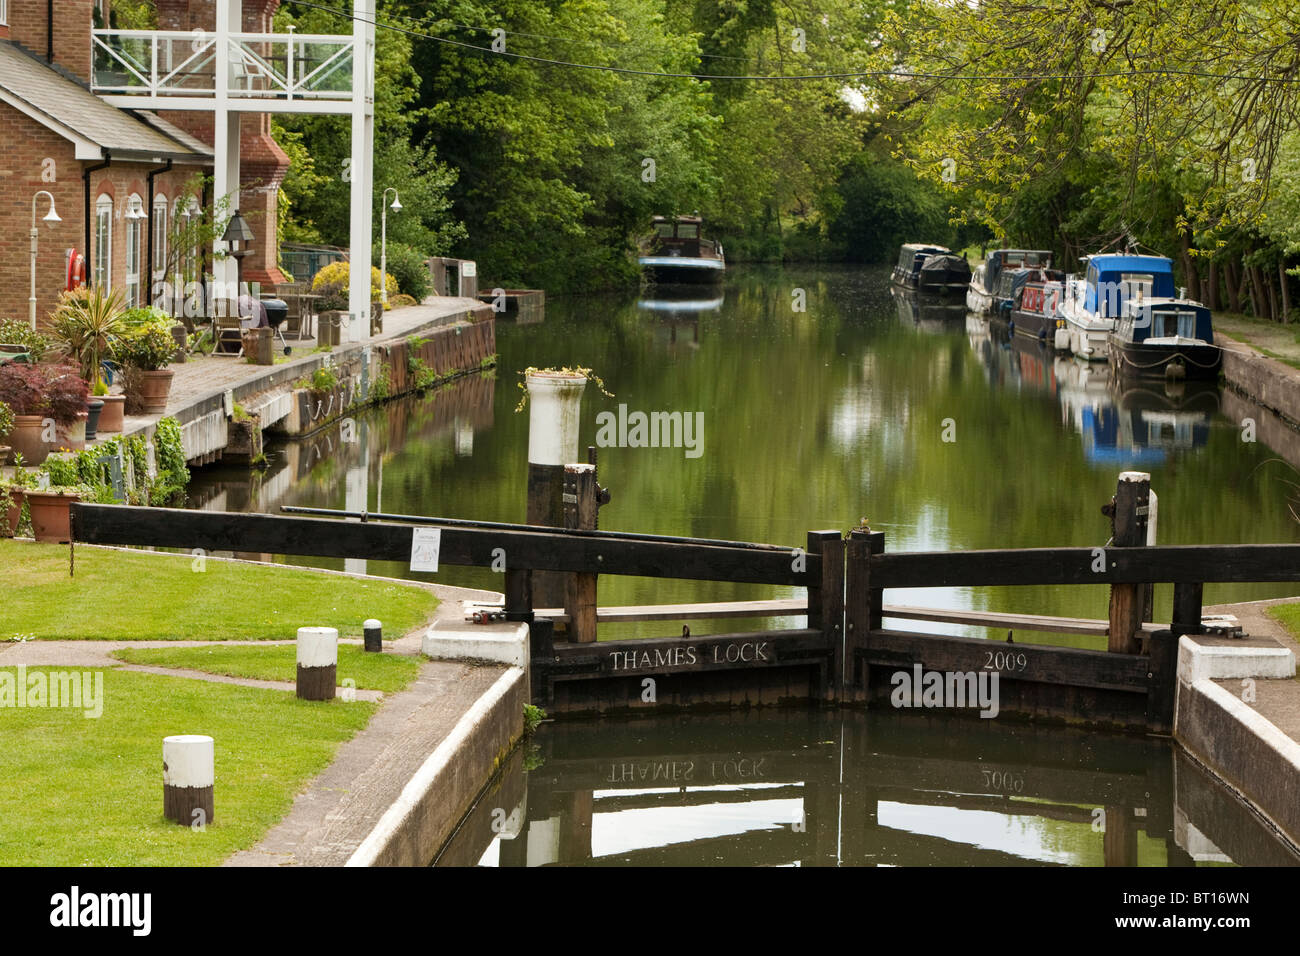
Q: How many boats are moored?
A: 7